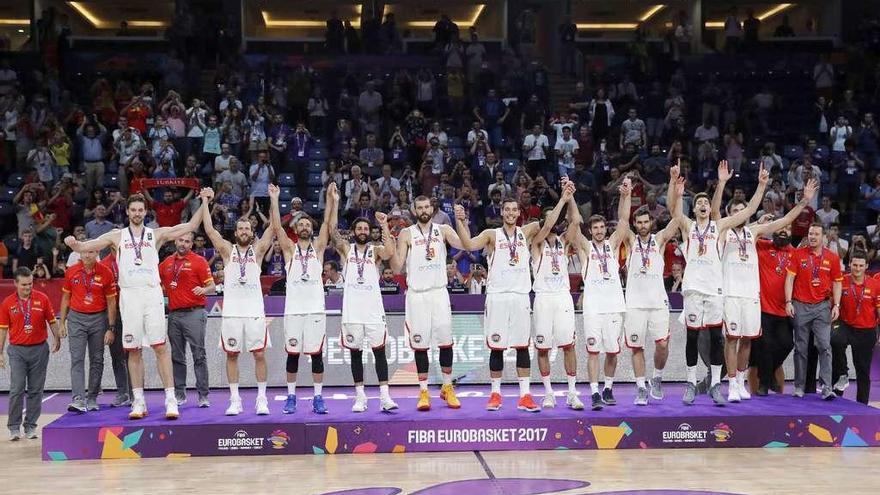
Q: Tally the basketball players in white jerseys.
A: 11